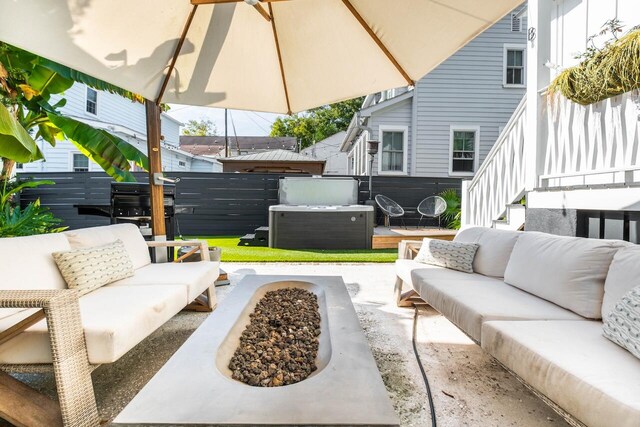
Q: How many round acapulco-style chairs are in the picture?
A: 2